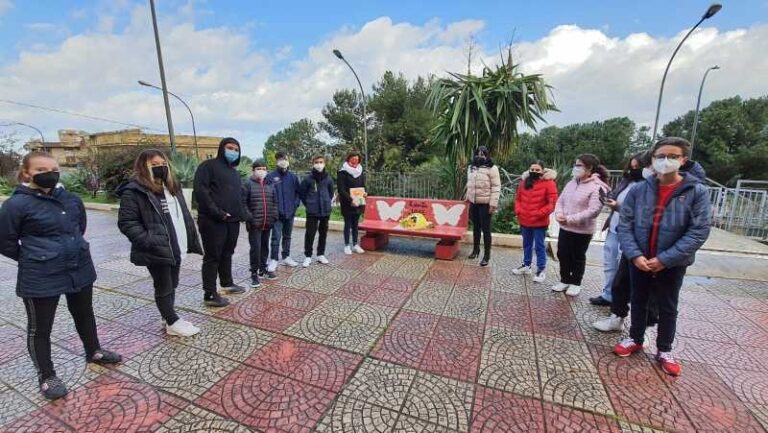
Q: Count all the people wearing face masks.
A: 13